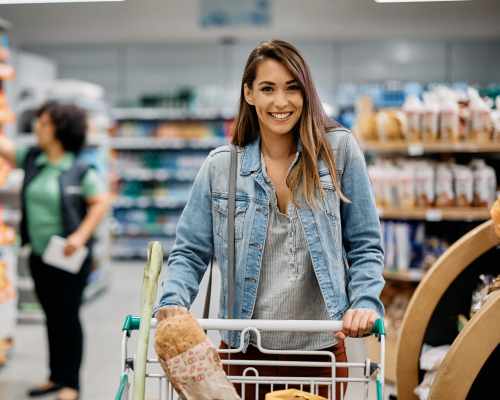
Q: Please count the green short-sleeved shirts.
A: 1